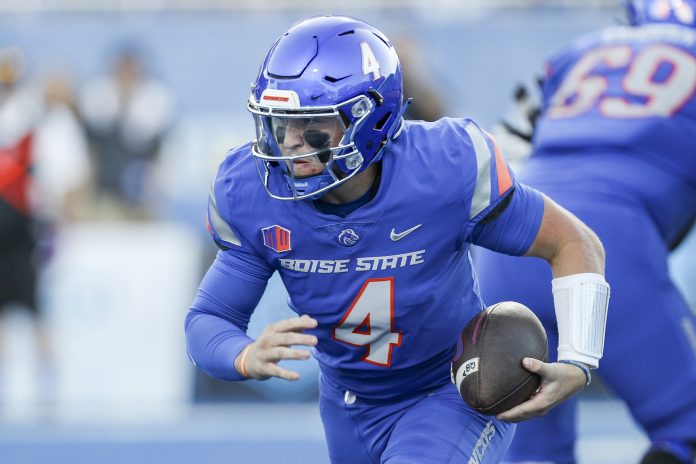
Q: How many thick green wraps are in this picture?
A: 0